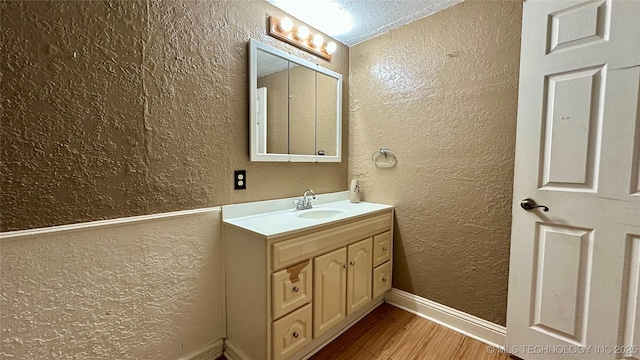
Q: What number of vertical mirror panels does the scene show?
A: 3